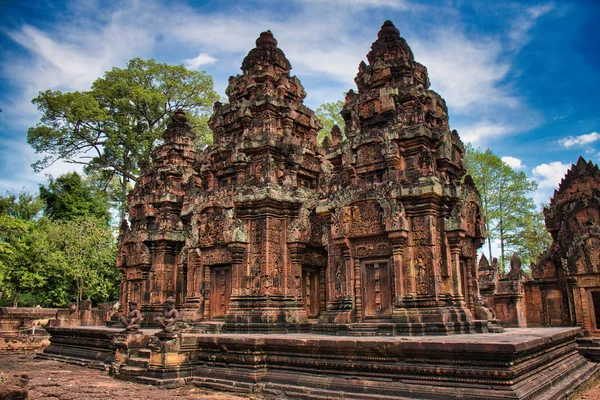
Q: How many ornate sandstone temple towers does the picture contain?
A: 3